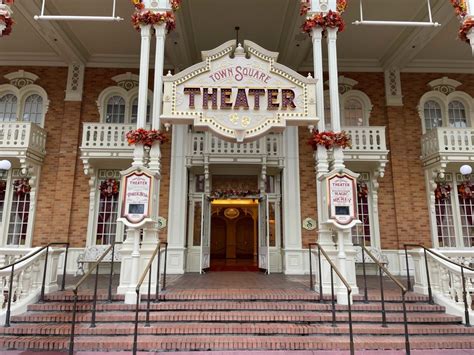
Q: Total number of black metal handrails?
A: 6